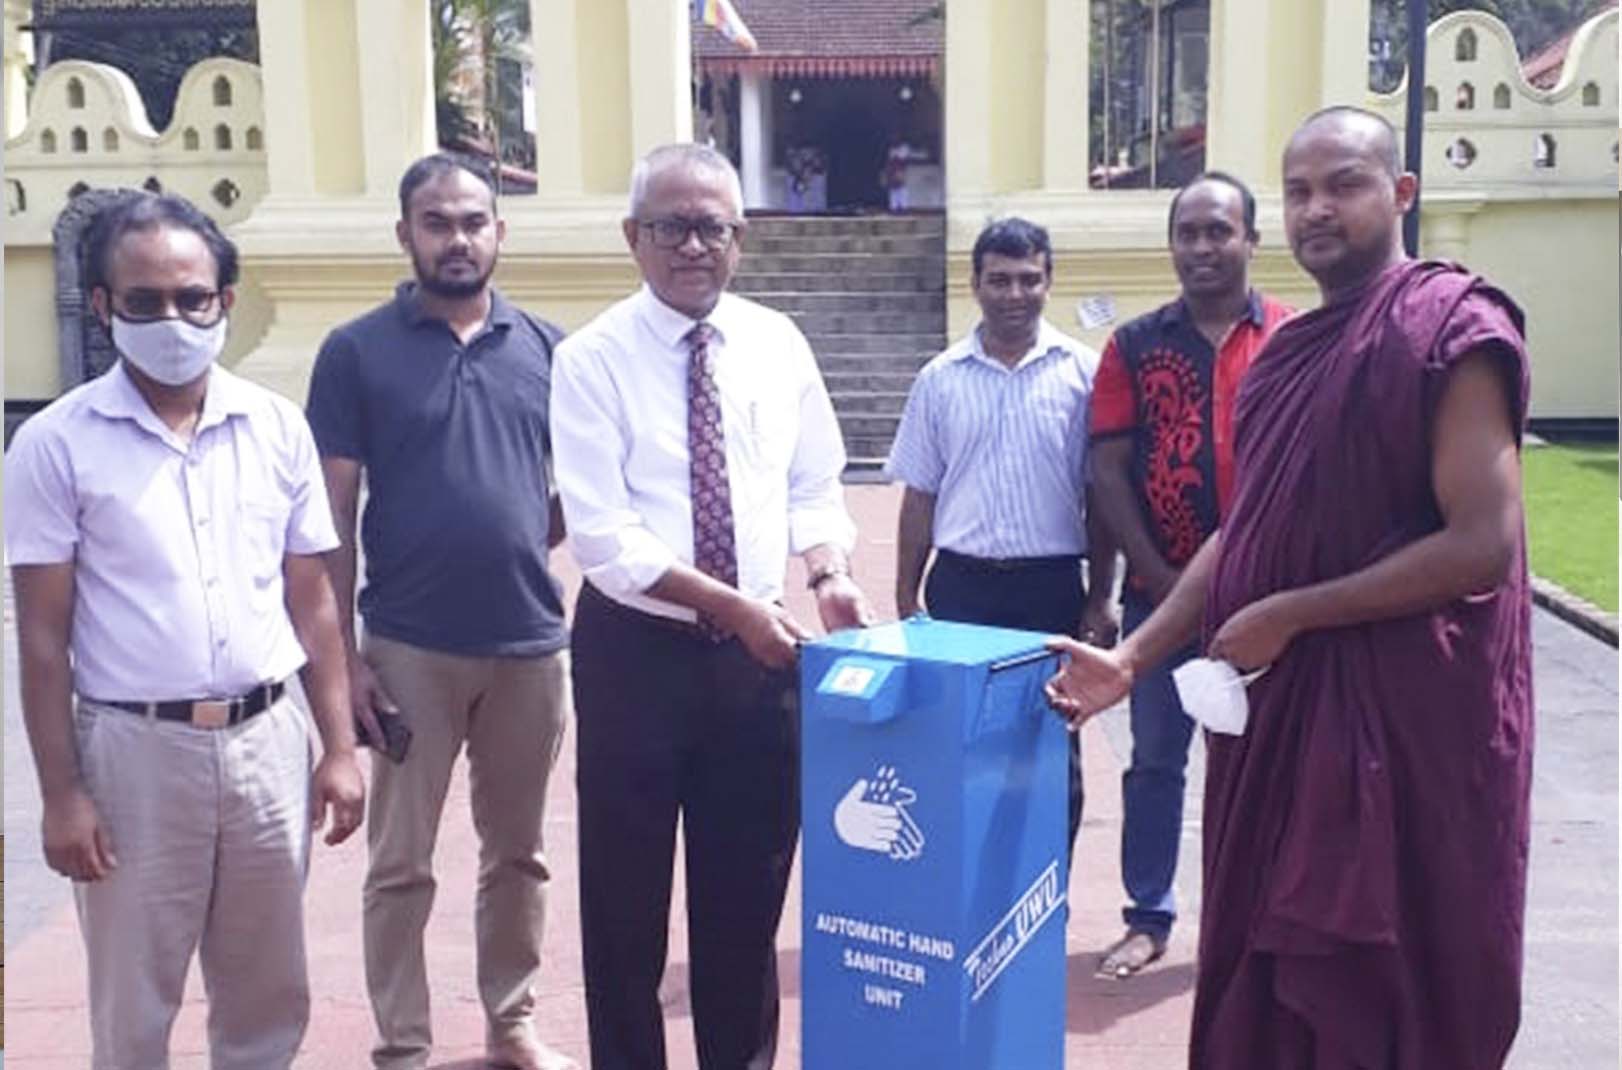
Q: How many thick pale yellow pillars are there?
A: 4